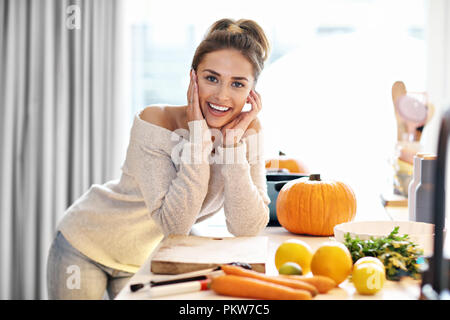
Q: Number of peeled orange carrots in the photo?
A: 3